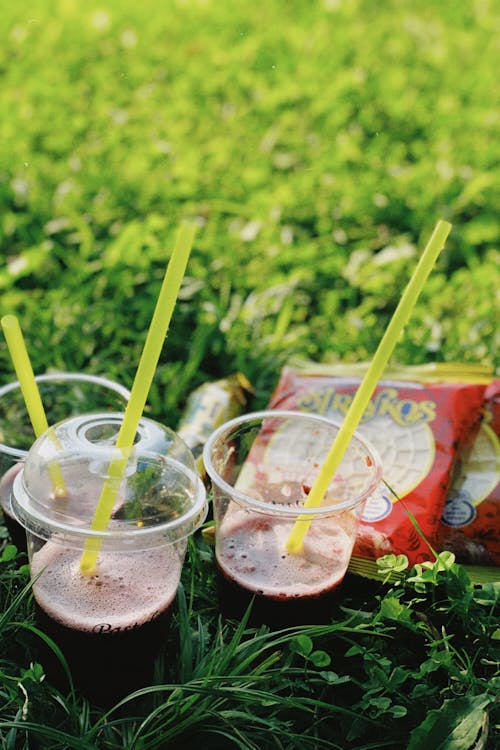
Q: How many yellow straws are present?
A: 3